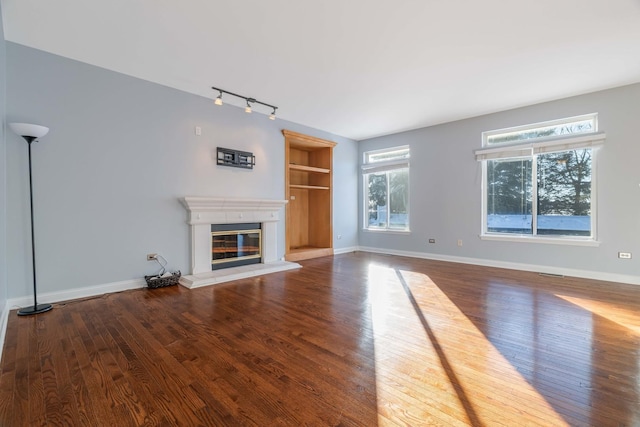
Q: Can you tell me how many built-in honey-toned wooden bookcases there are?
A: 1